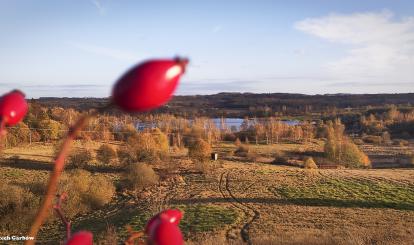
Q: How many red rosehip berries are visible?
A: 5